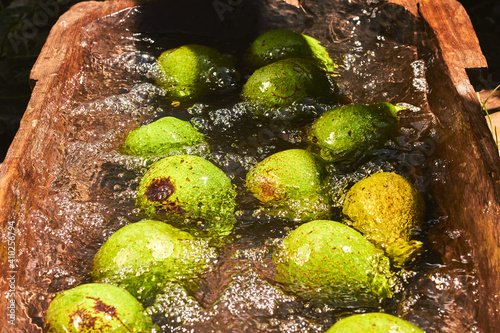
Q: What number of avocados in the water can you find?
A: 12